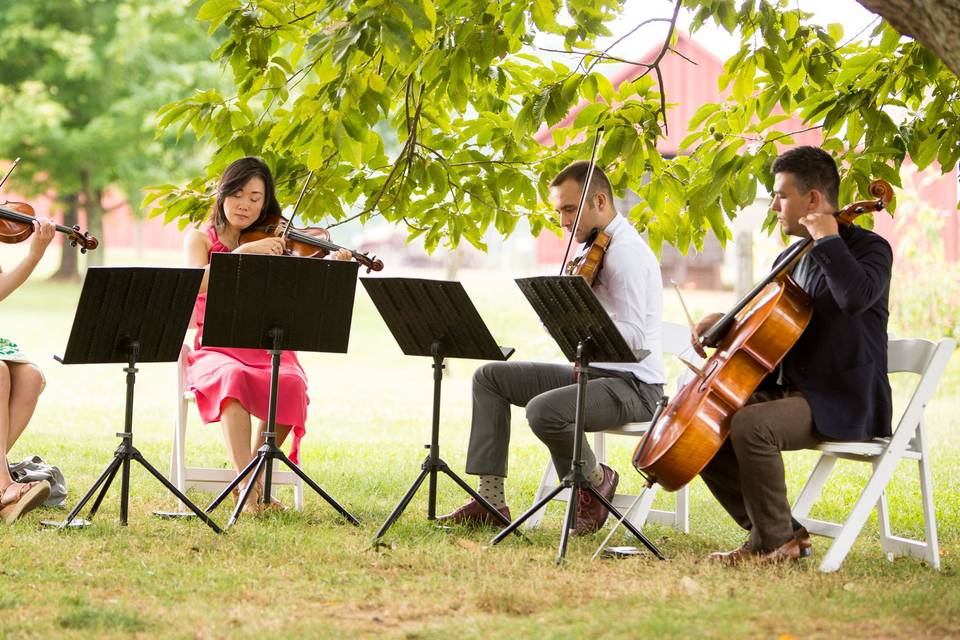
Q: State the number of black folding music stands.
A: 4